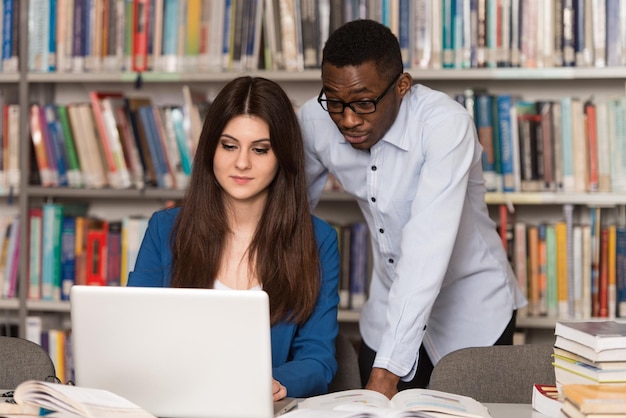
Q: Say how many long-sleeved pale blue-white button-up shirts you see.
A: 1